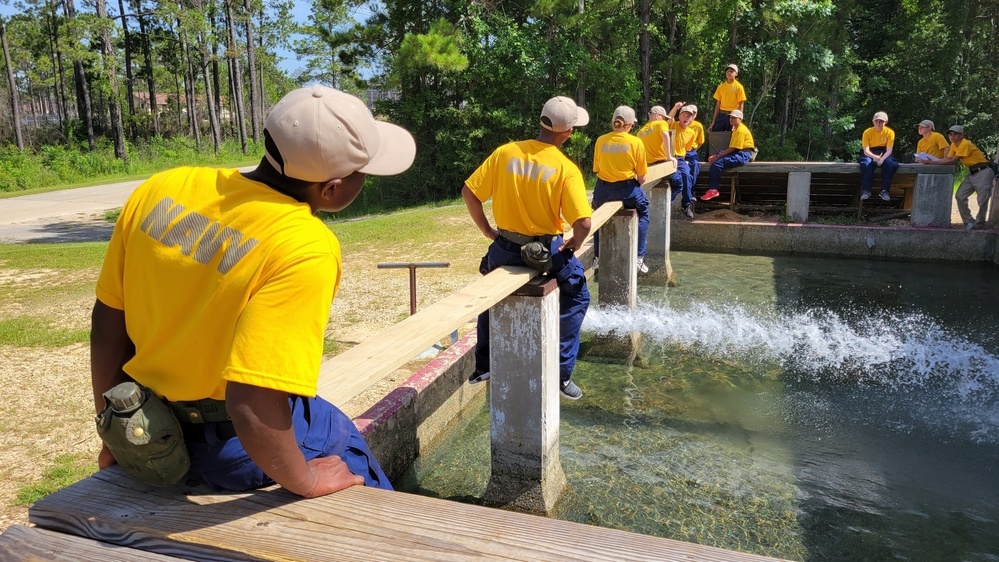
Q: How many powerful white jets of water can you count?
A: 1